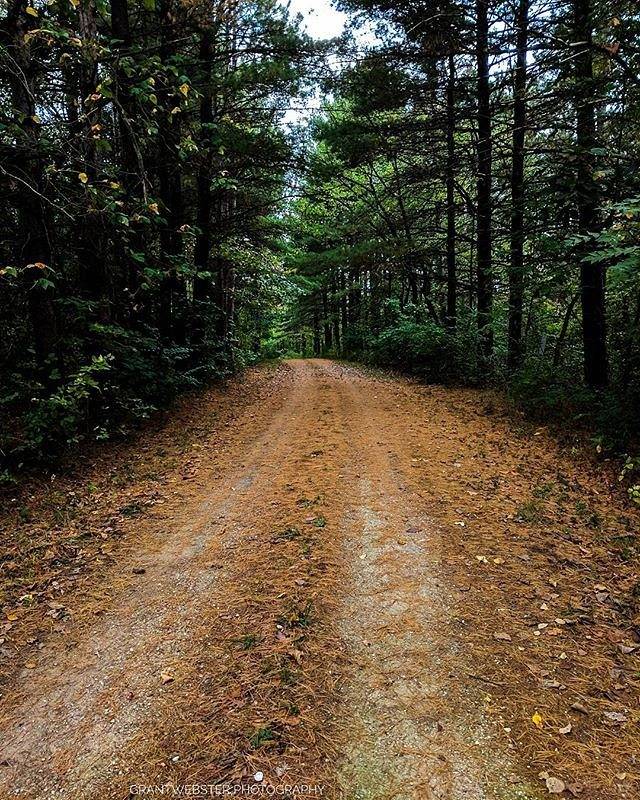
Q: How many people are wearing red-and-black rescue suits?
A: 0